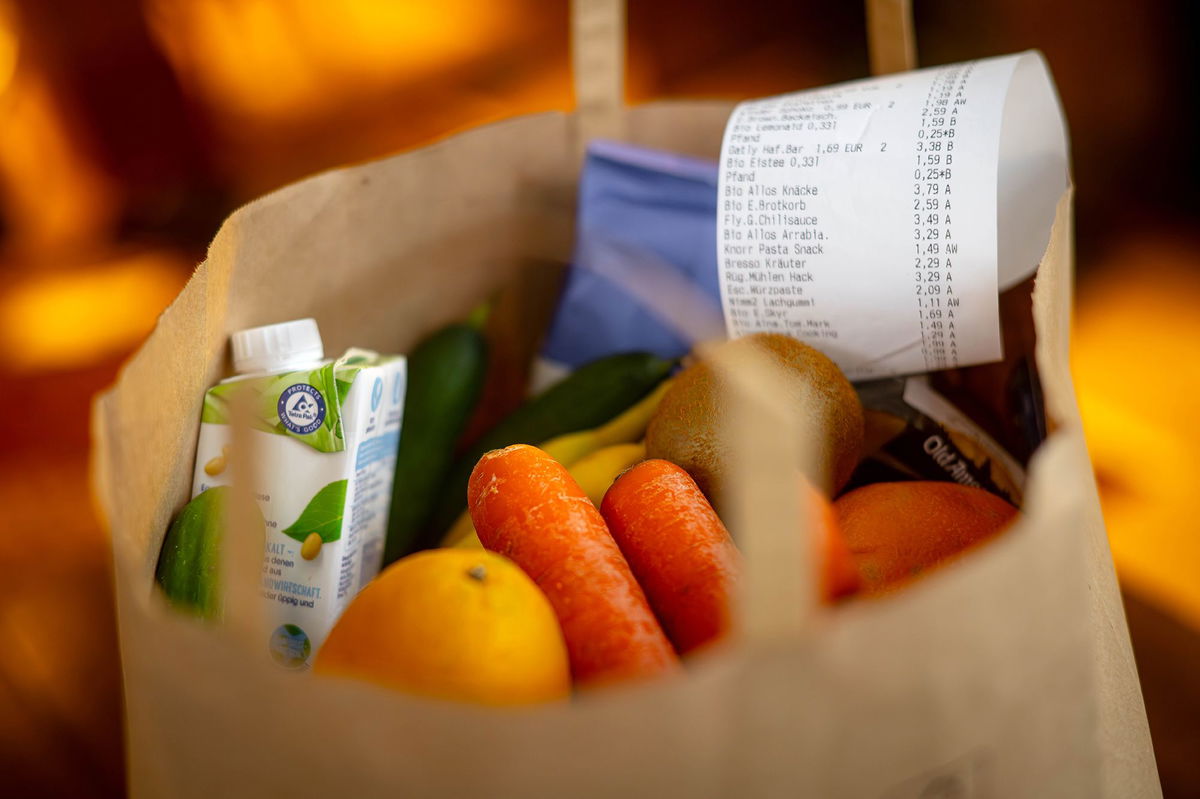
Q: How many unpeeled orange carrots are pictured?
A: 3